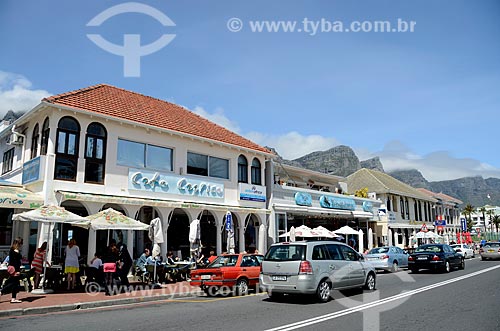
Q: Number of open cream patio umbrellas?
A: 2